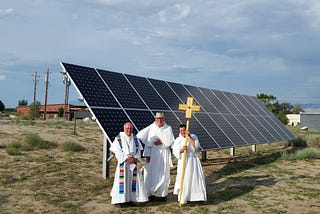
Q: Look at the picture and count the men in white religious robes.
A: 3